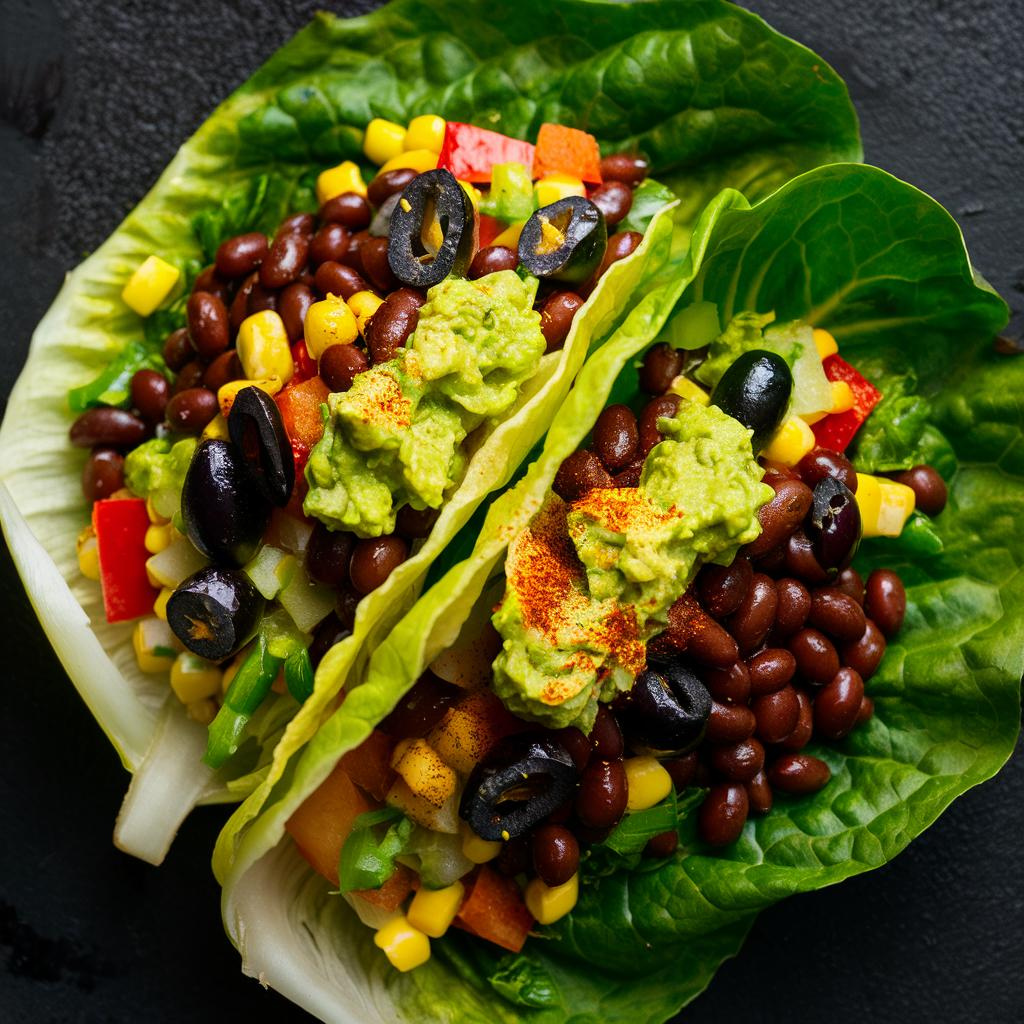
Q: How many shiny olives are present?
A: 9